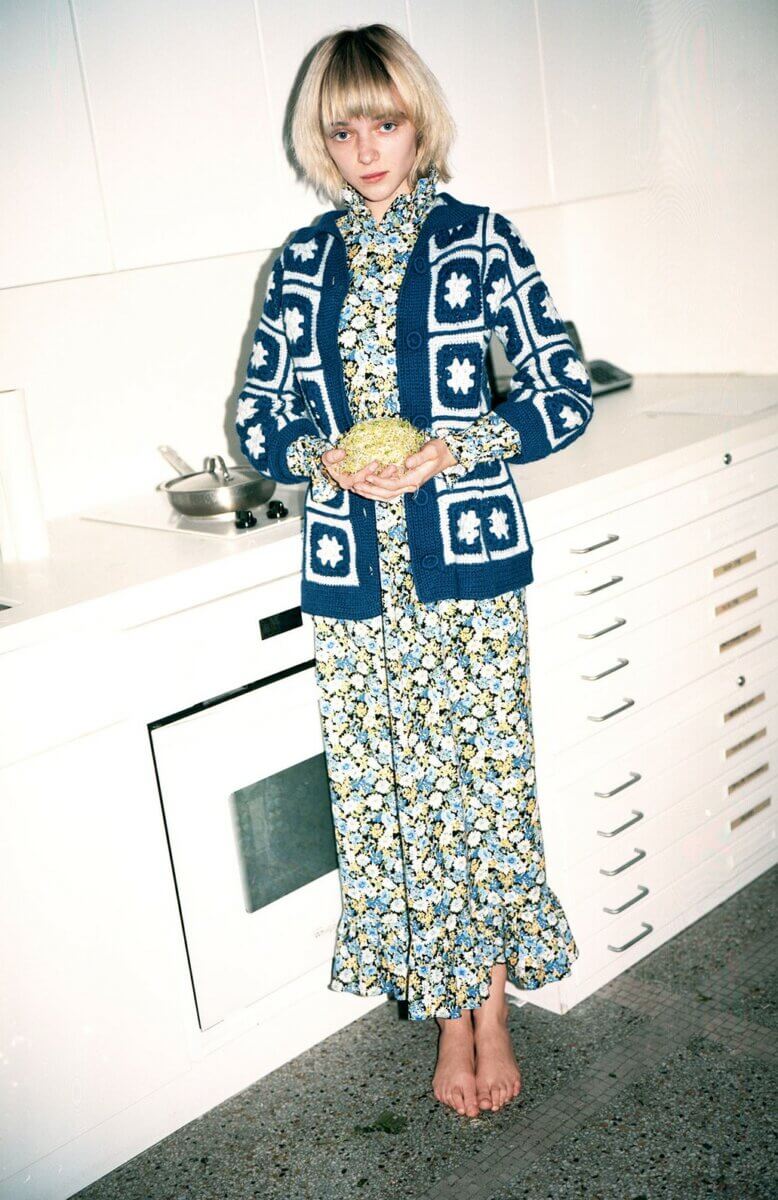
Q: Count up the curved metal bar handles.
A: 10